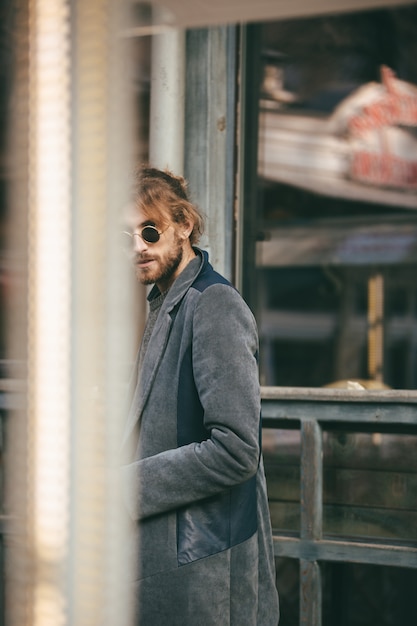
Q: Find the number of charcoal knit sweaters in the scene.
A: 1